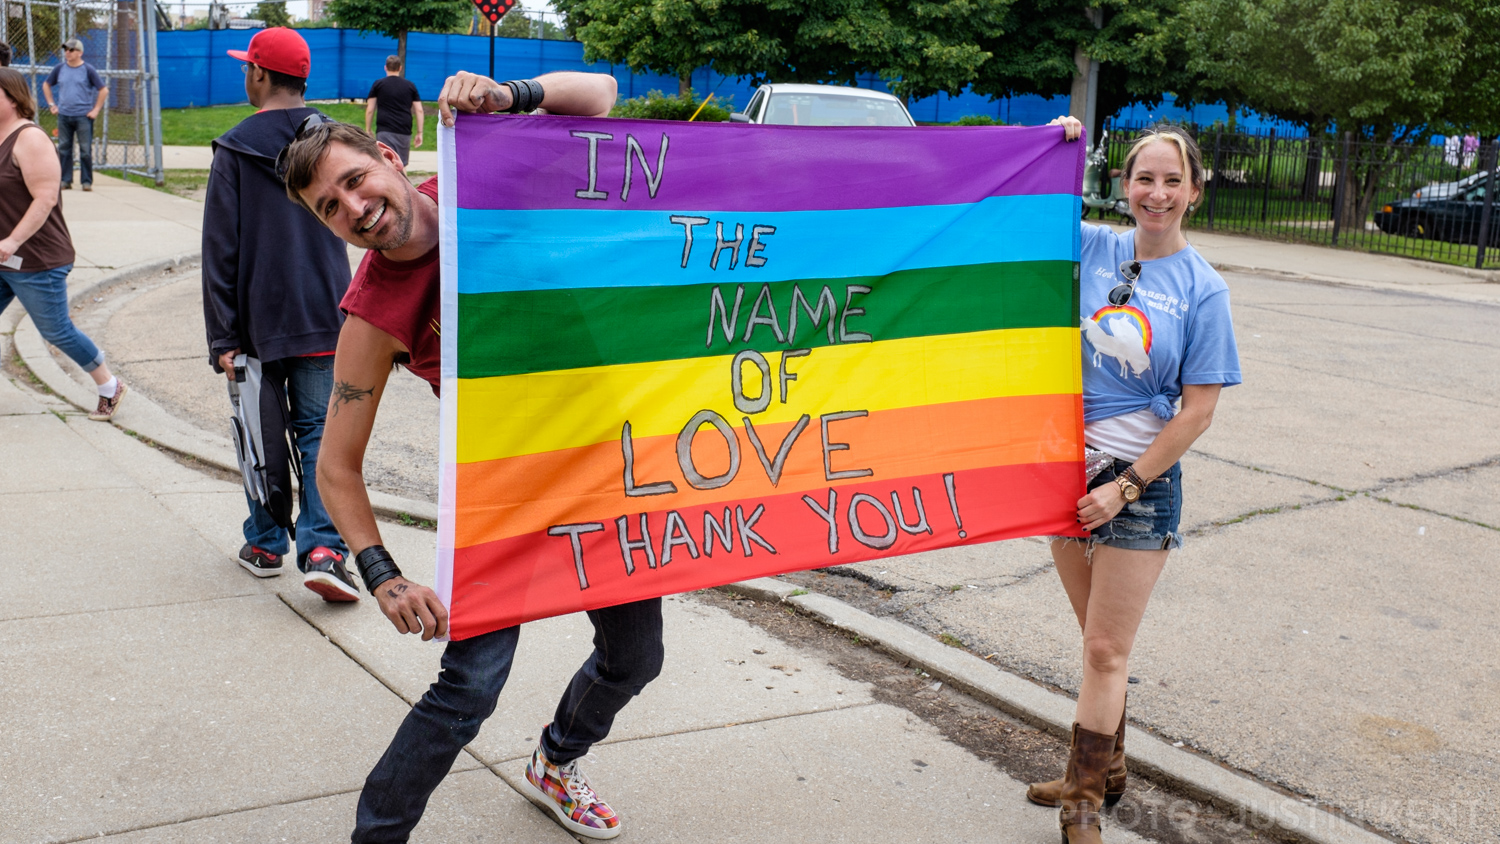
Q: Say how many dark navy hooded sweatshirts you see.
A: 1